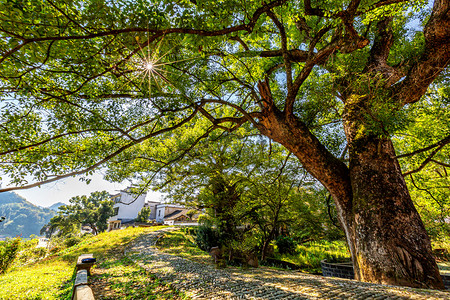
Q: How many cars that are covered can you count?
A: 0